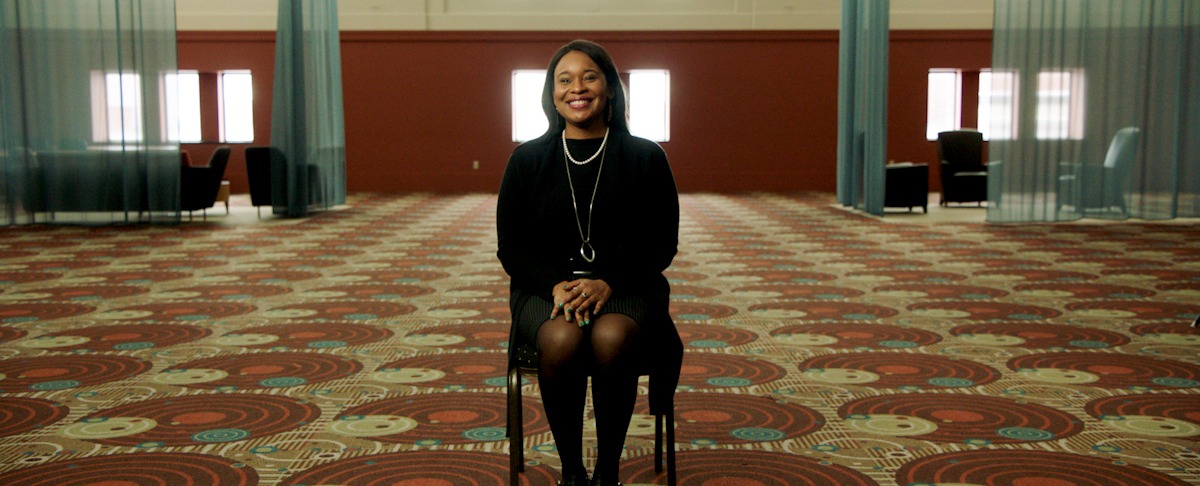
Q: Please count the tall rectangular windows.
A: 8